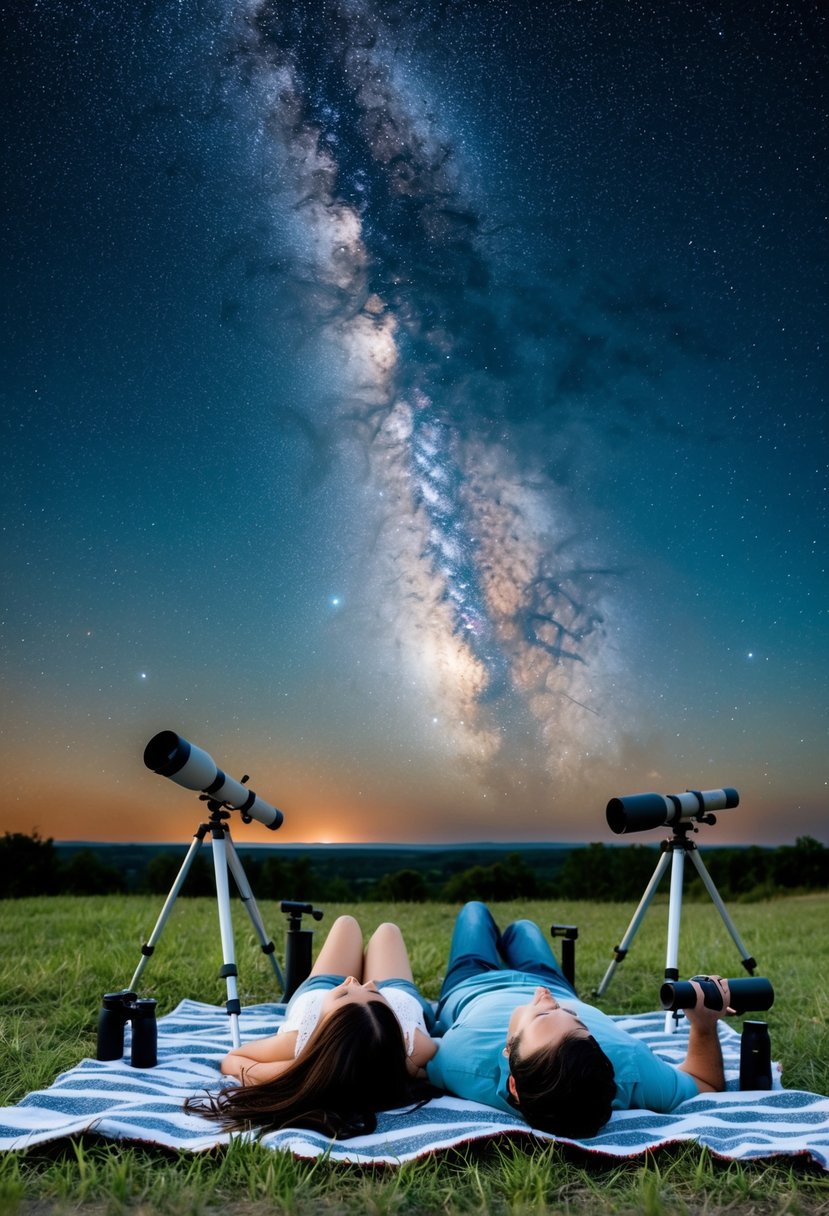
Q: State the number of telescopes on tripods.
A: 2